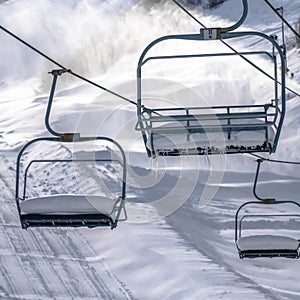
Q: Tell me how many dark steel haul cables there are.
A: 3